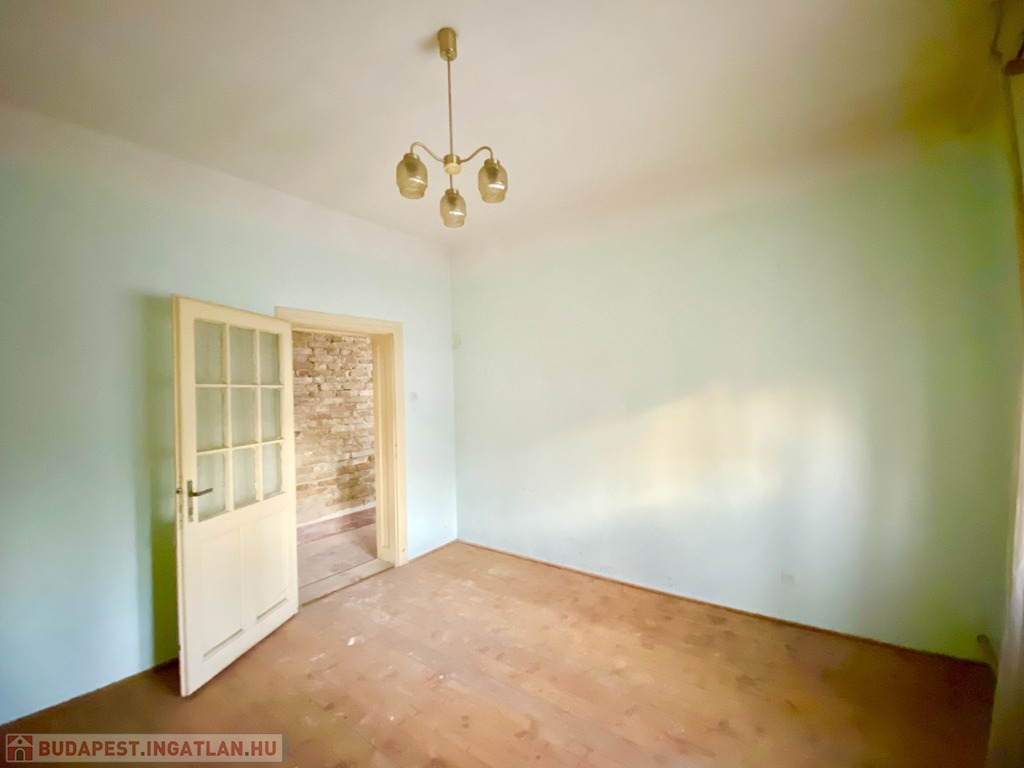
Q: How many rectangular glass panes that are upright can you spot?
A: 9